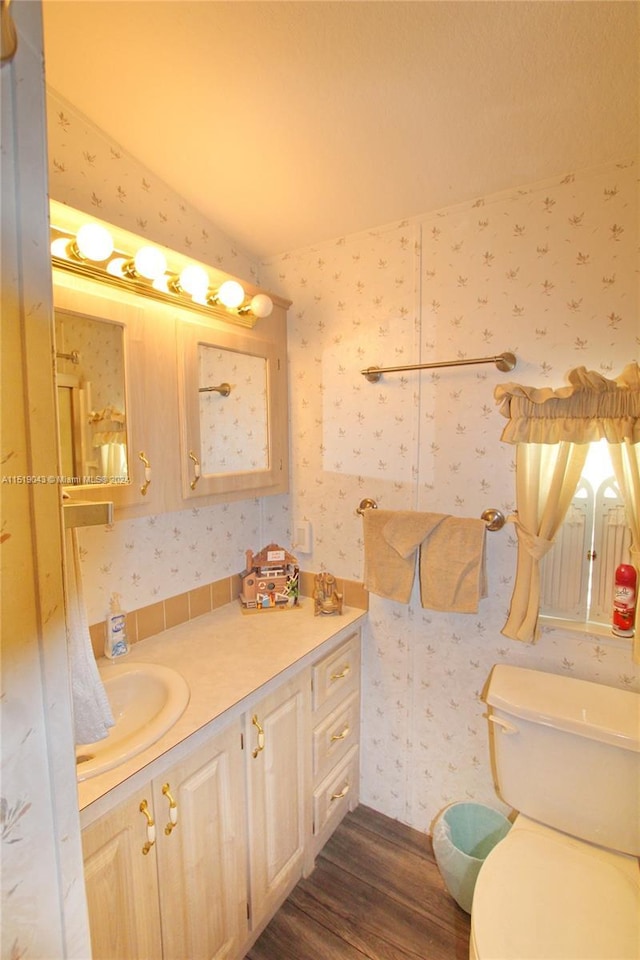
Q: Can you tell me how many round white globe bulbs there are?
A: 5